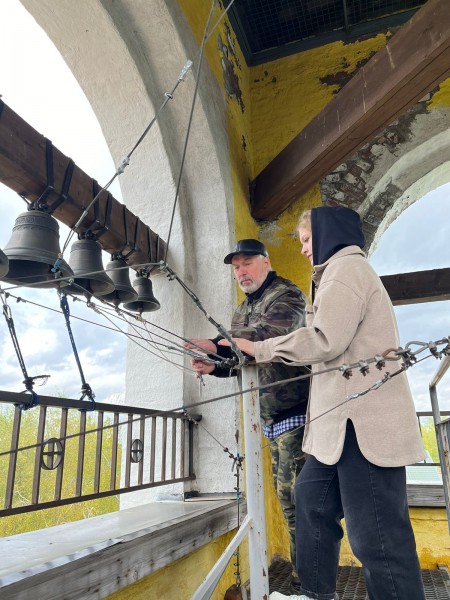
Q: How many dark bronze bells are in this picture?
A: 5